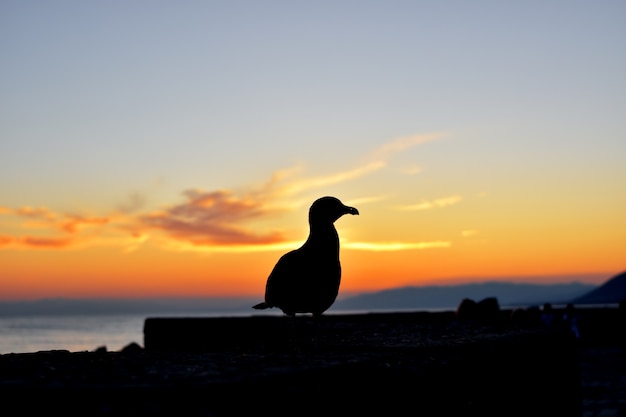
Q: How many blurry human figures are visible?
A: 2